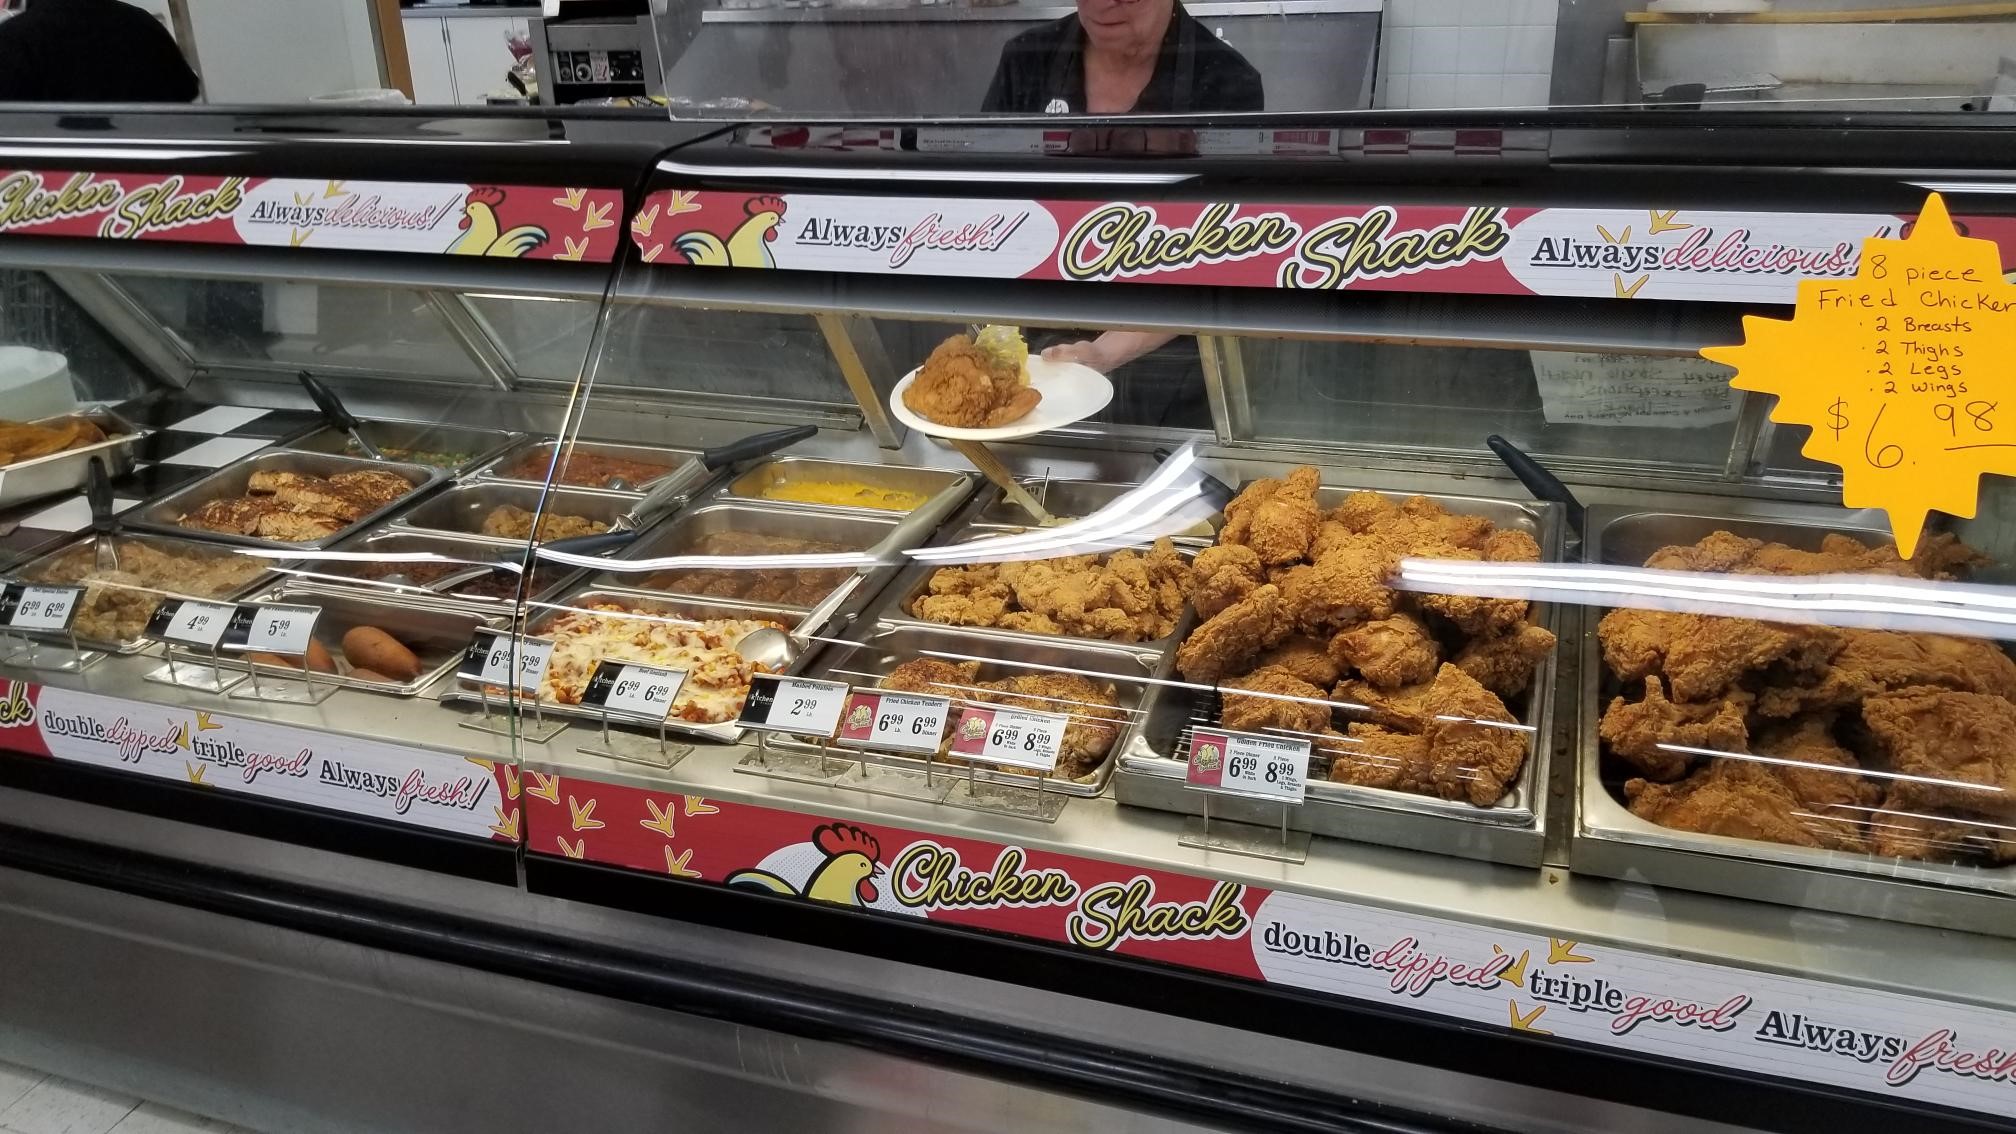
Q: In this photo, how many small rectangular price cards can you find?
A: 9